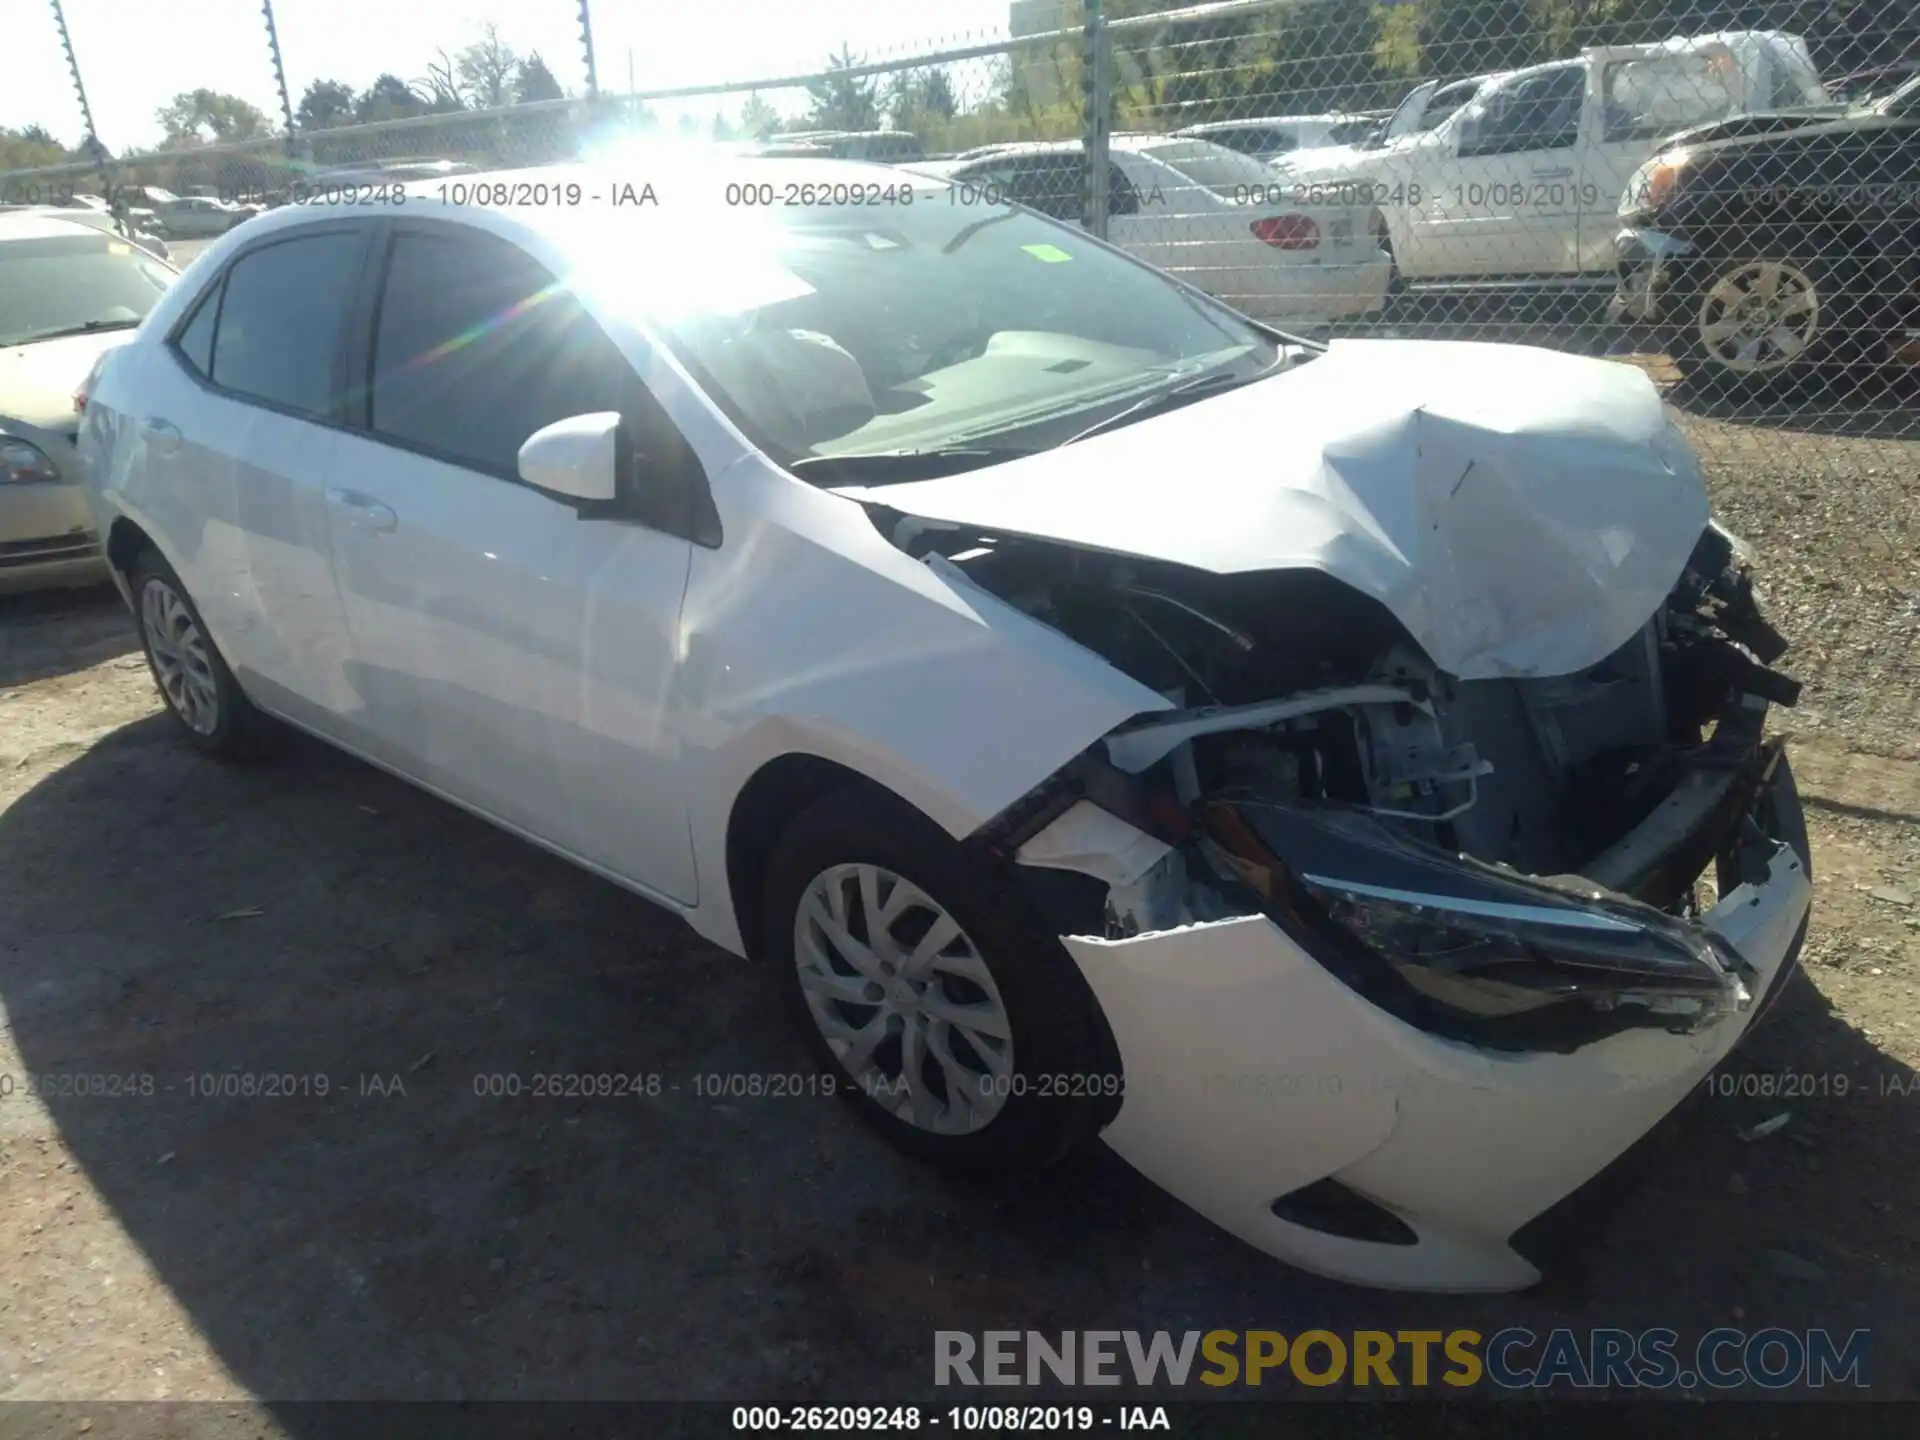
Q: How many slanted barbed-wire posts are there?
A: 3